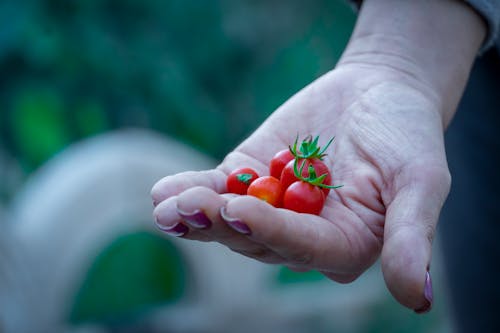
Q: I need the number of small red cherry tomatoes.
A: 5